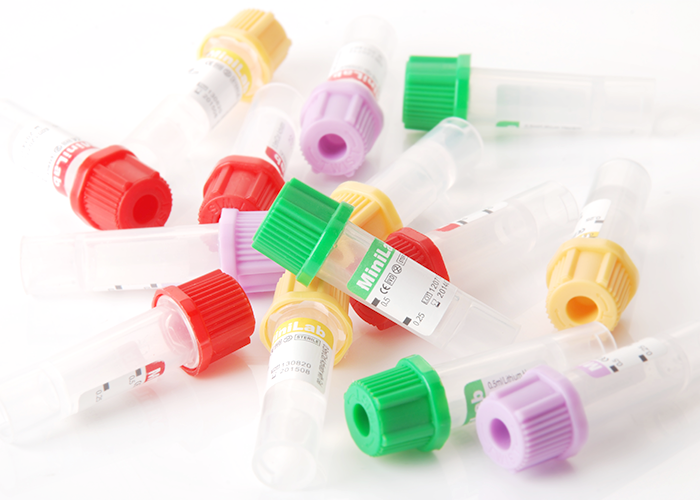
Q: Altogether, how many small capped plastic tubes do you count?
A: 14